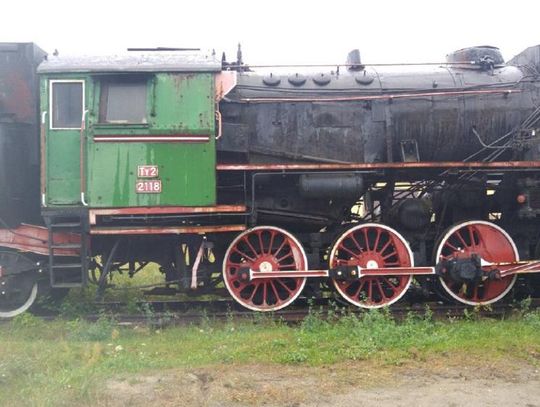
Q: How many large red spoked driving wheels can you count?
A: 3